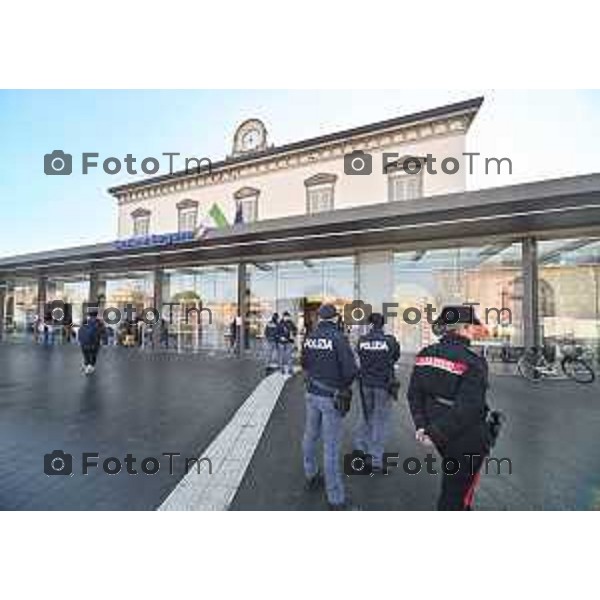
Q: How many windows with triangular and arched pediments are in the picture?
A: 5